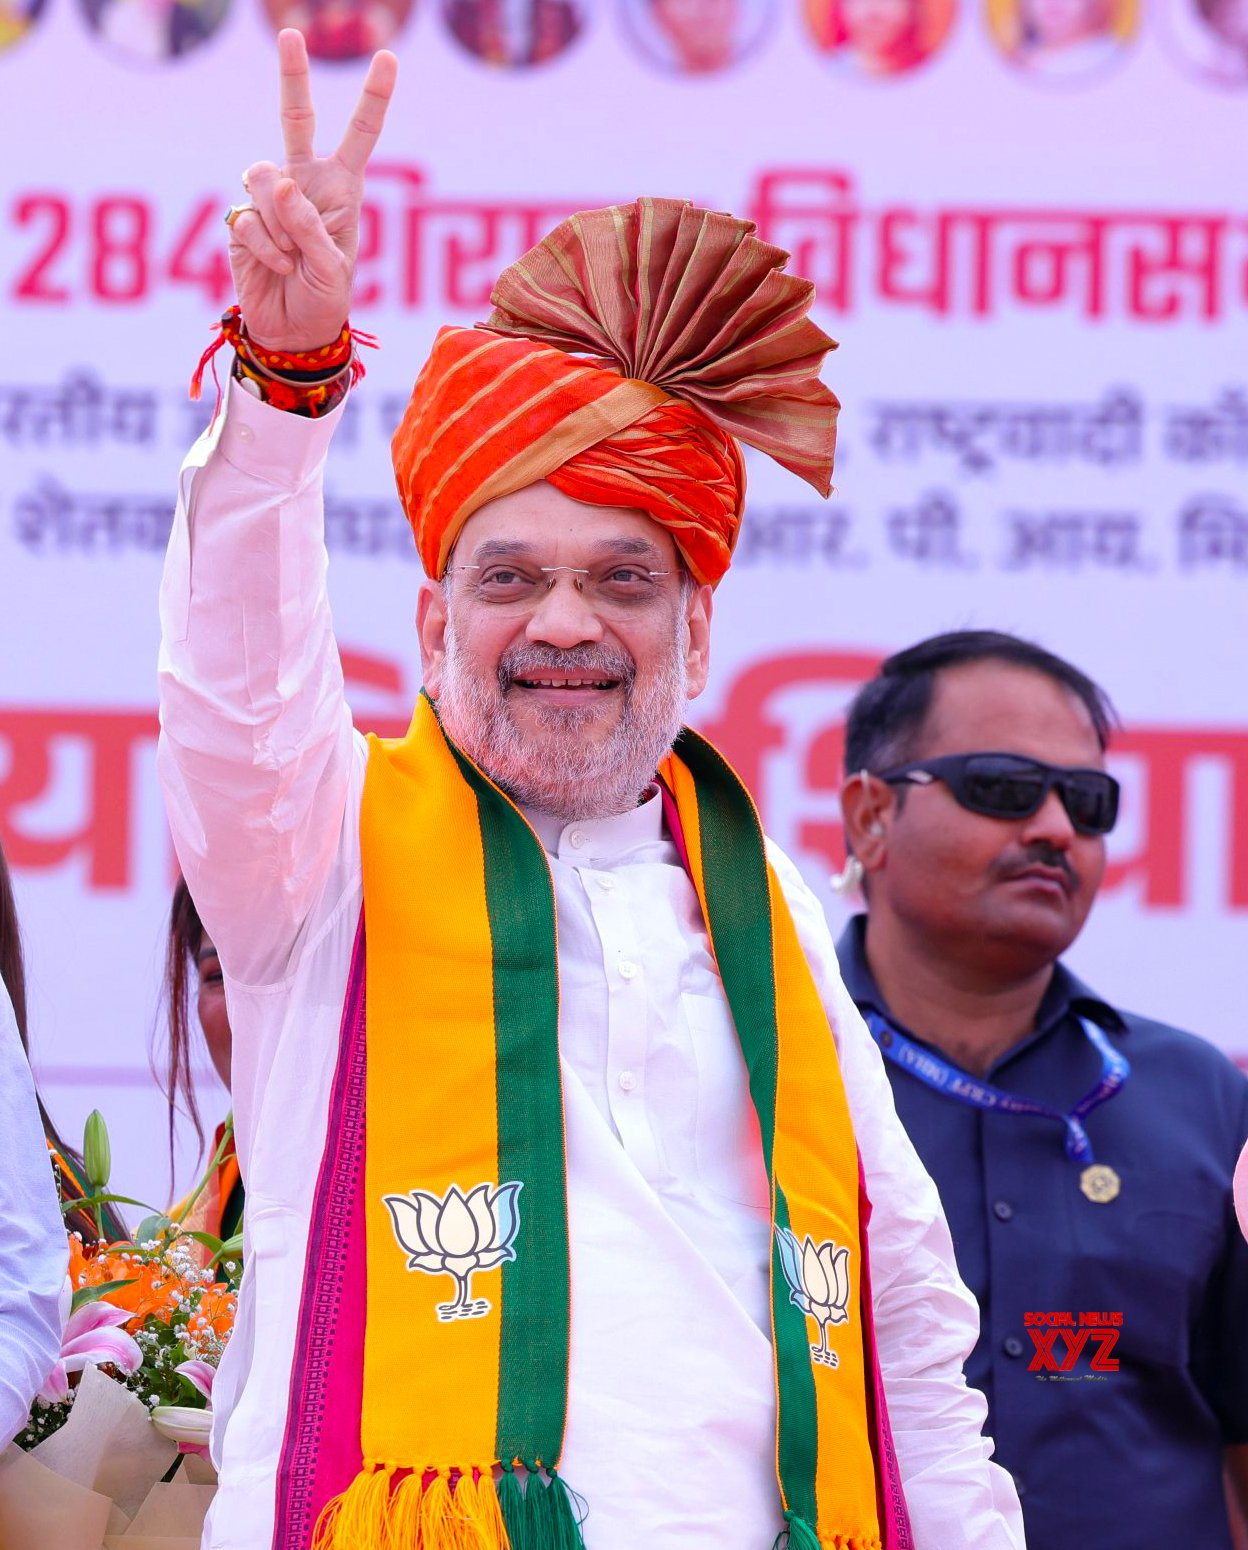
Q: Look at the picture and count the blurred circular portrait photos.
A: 8